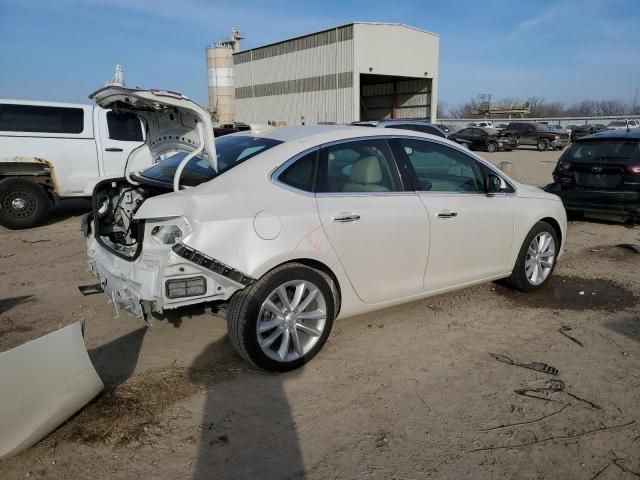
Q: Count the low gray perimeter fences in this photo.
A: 1